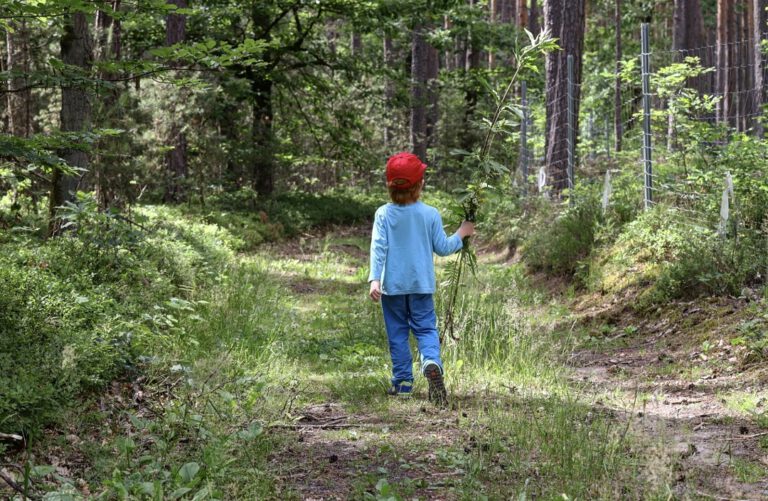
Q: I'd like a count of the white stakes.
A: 3